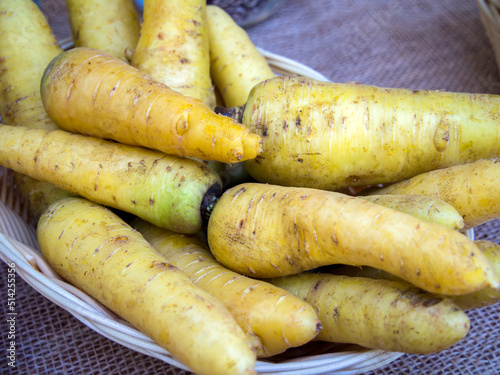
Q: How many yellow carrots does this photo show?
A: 14